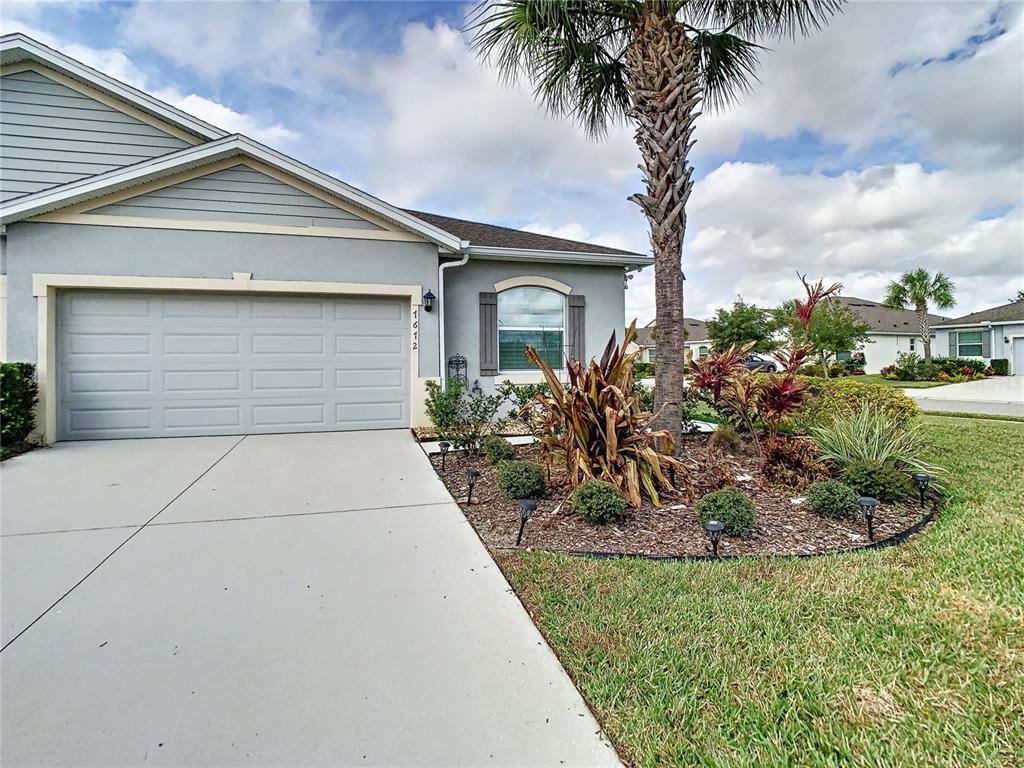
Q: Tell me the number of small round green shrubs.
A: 6